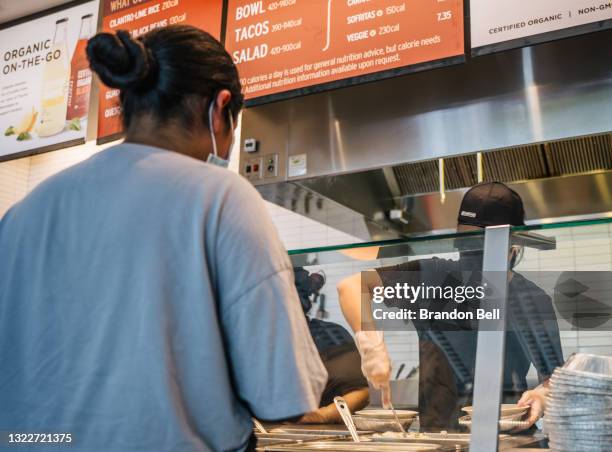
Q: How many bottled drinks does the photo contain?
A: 2